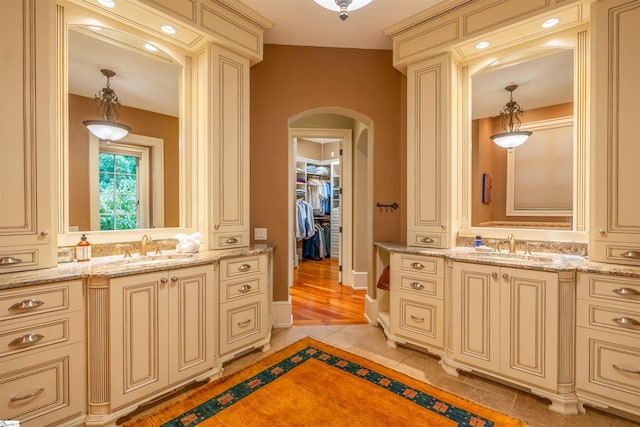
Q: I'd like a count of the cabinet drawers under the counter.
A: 12